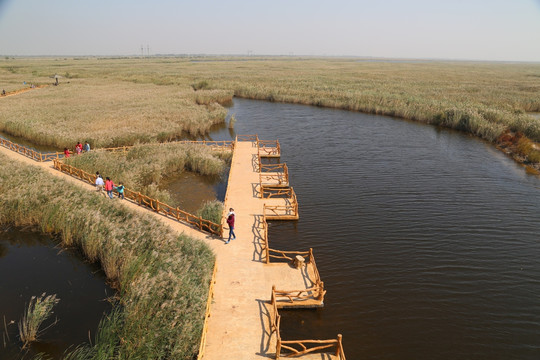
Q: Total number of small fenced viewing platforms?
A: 5